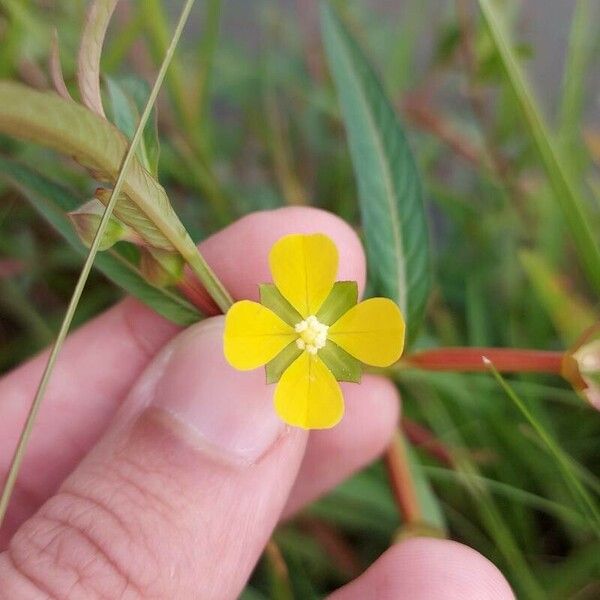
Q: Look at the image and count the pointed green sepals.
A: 4